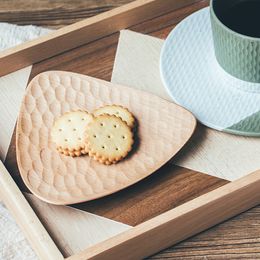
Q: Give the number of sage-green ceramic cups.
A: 1